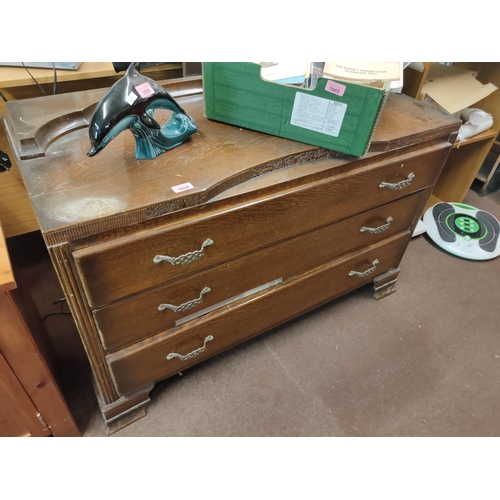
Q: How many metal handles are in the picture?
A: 6